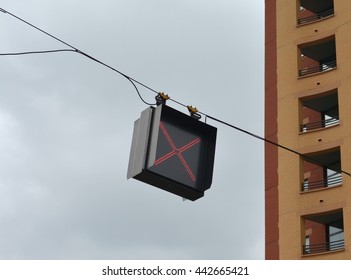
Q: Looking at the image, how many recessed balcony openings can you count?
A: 5